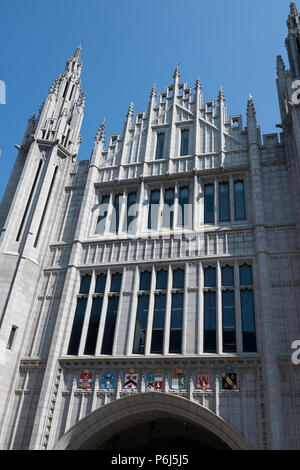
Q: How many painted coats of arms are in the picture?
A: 7